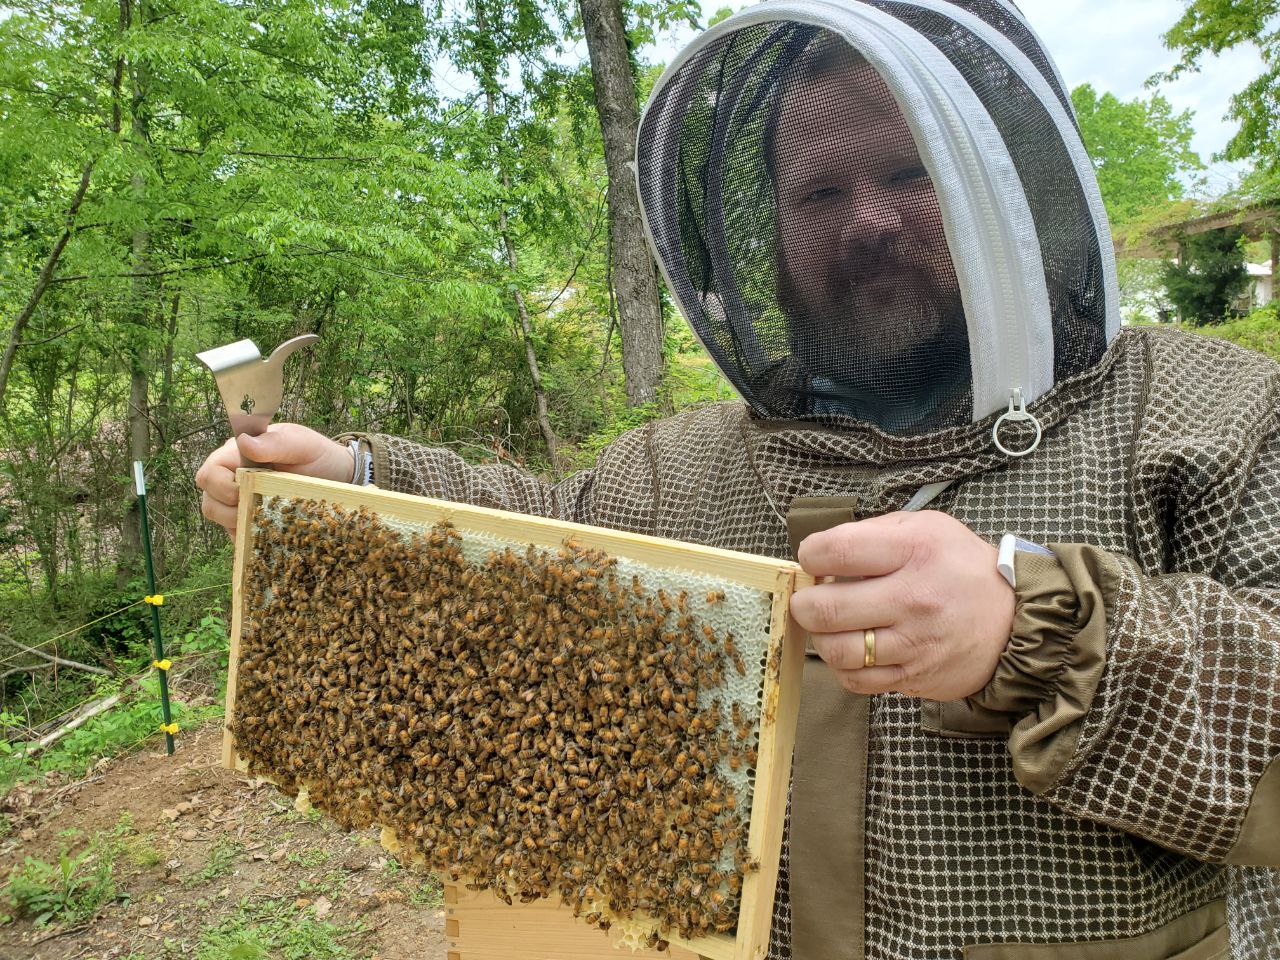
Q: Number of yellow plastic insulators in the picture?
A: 3